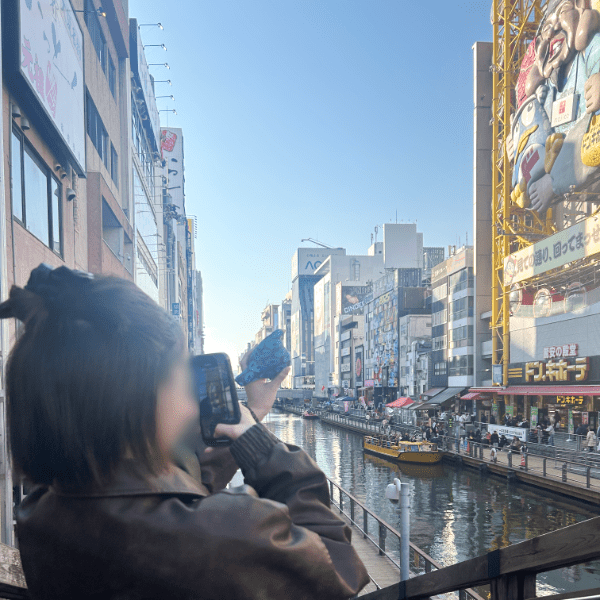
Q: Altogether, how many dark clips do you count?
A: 1